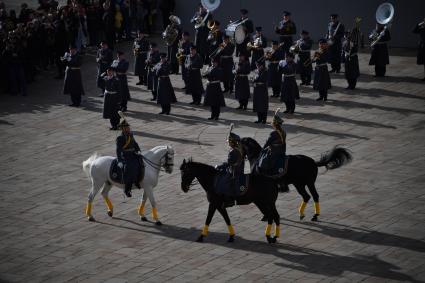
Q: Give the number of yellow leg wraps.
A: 10